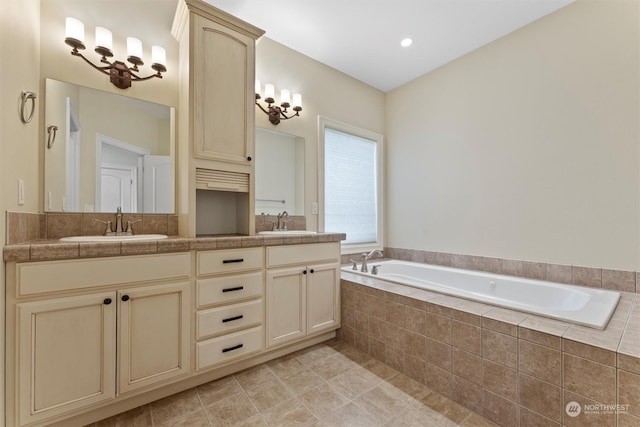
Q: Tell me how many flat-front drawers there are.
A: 4